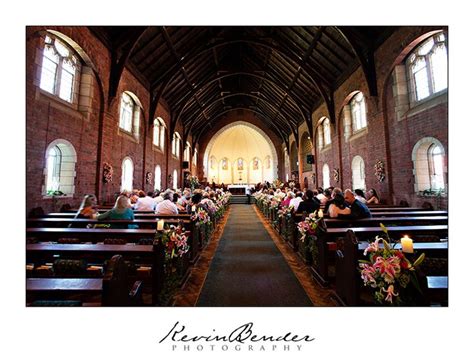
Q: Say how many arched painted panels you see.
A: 5